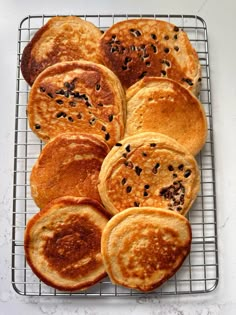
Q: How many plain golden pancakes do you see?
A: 5